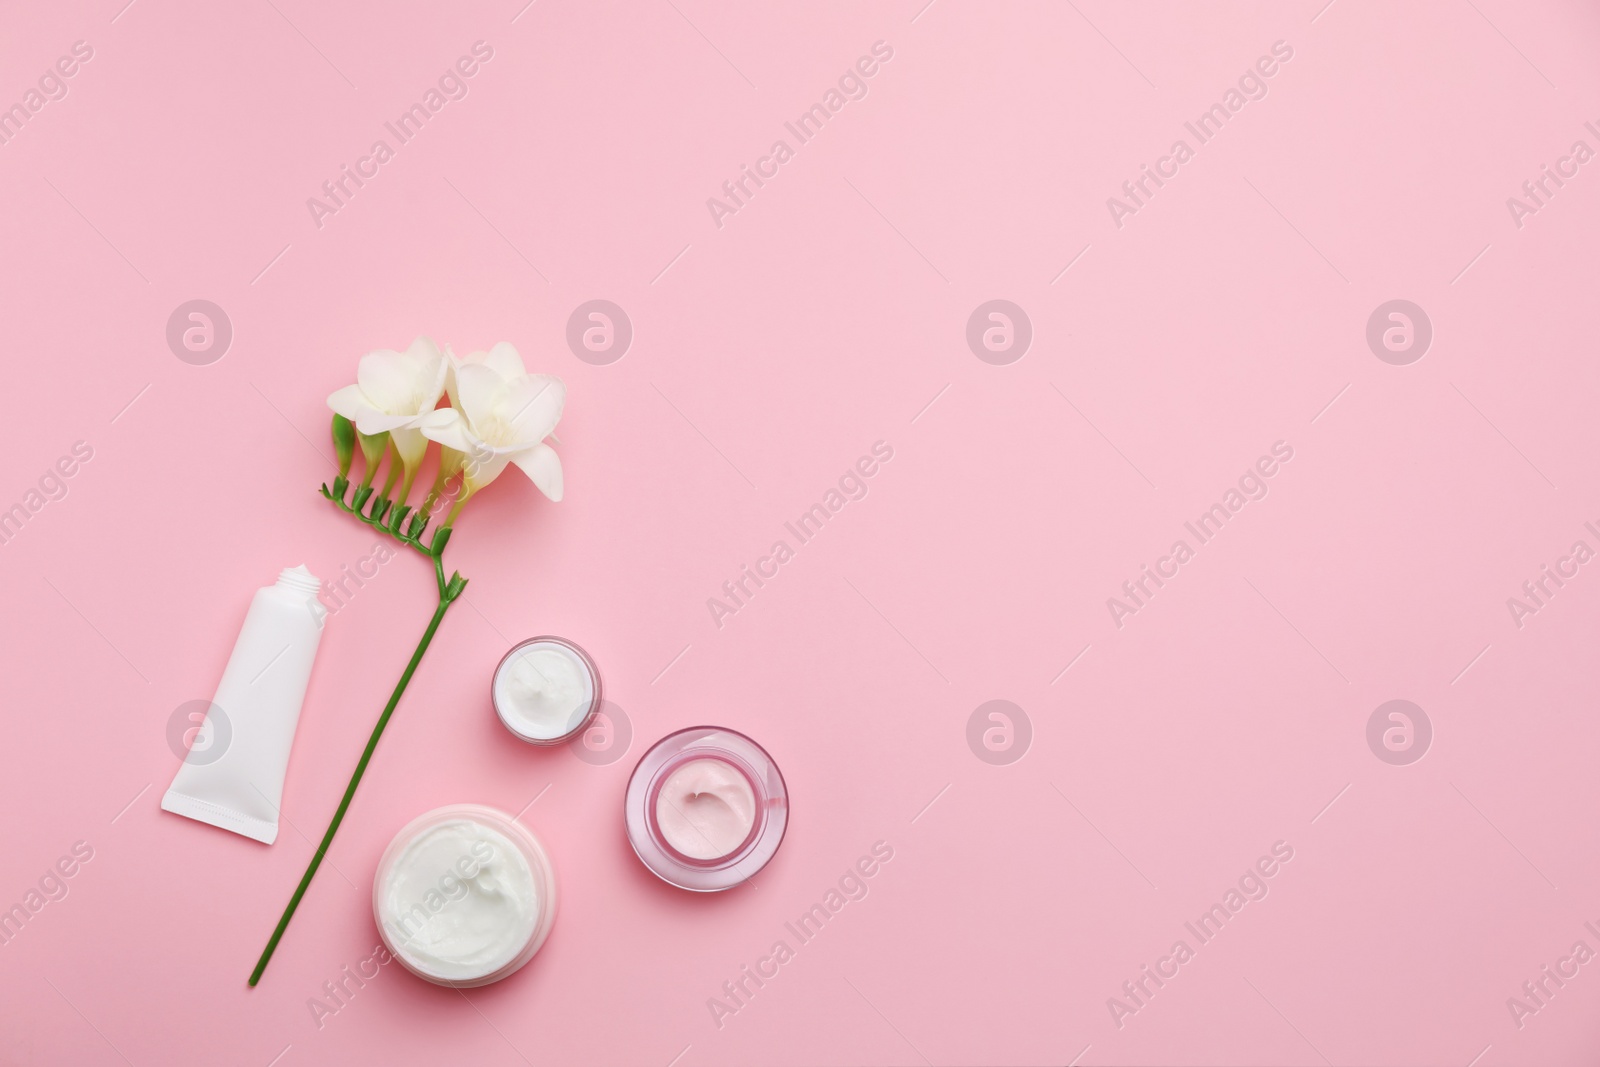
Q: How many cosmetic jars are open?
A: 3